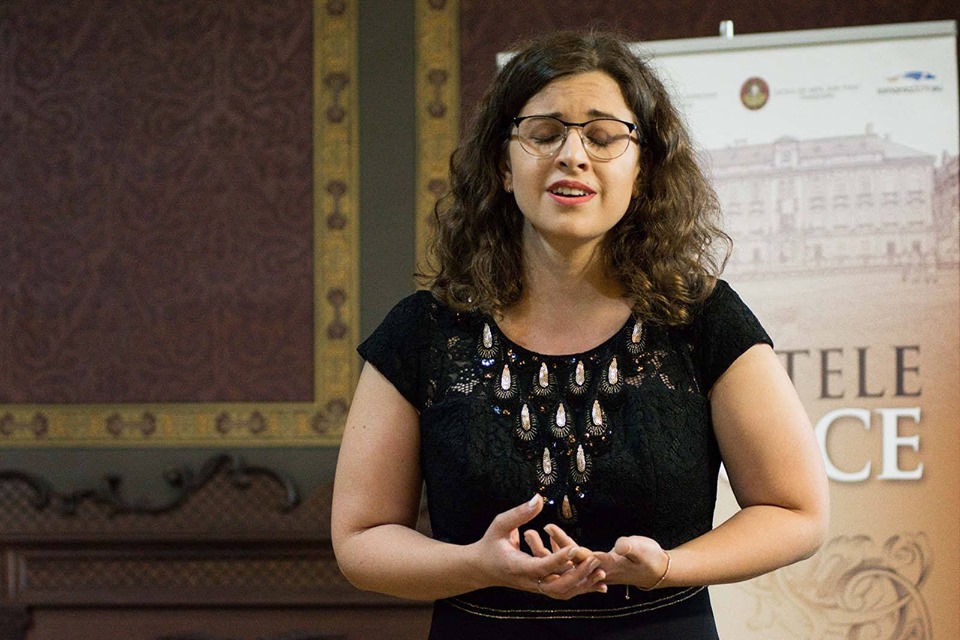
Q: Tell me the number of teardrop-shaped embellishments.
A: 12